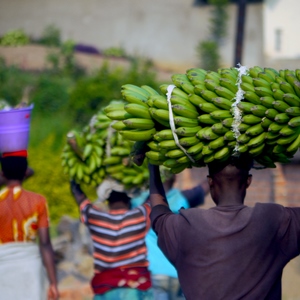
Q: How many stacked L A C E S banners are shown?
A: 0